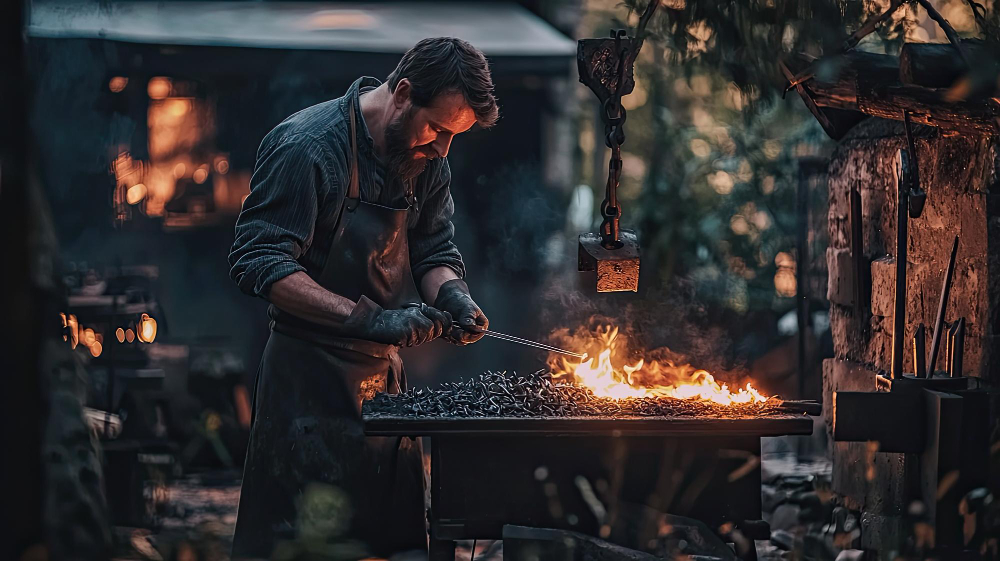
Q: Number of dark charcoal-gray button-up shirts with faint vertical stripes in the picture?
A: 1